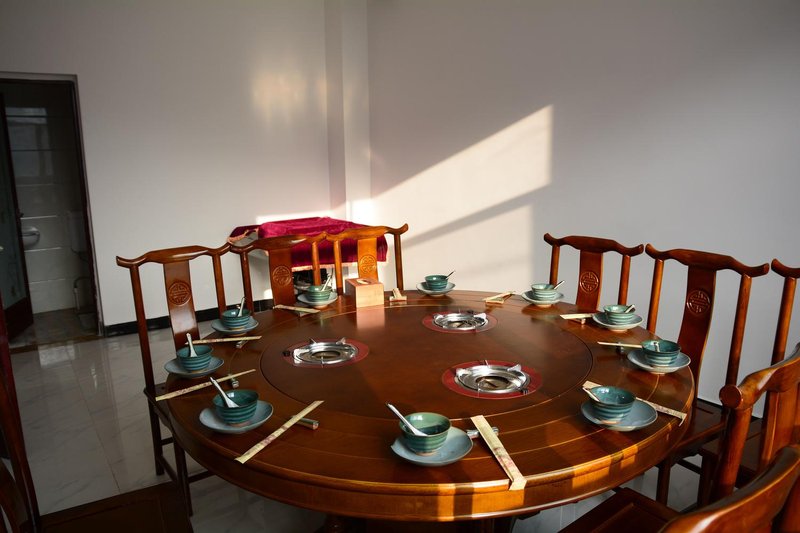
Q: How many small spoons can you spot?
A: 10